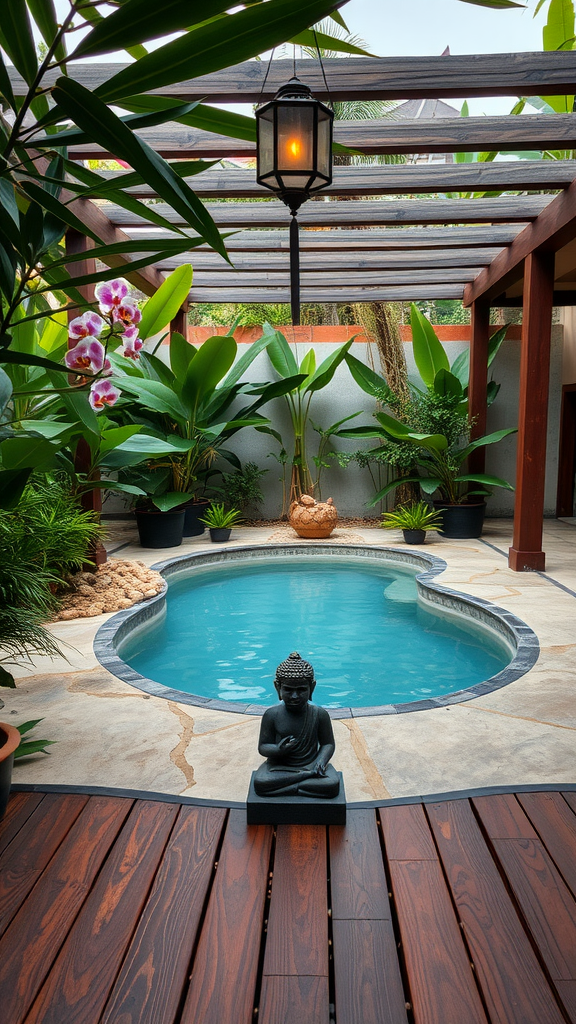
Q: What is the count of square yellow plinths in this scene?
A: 0